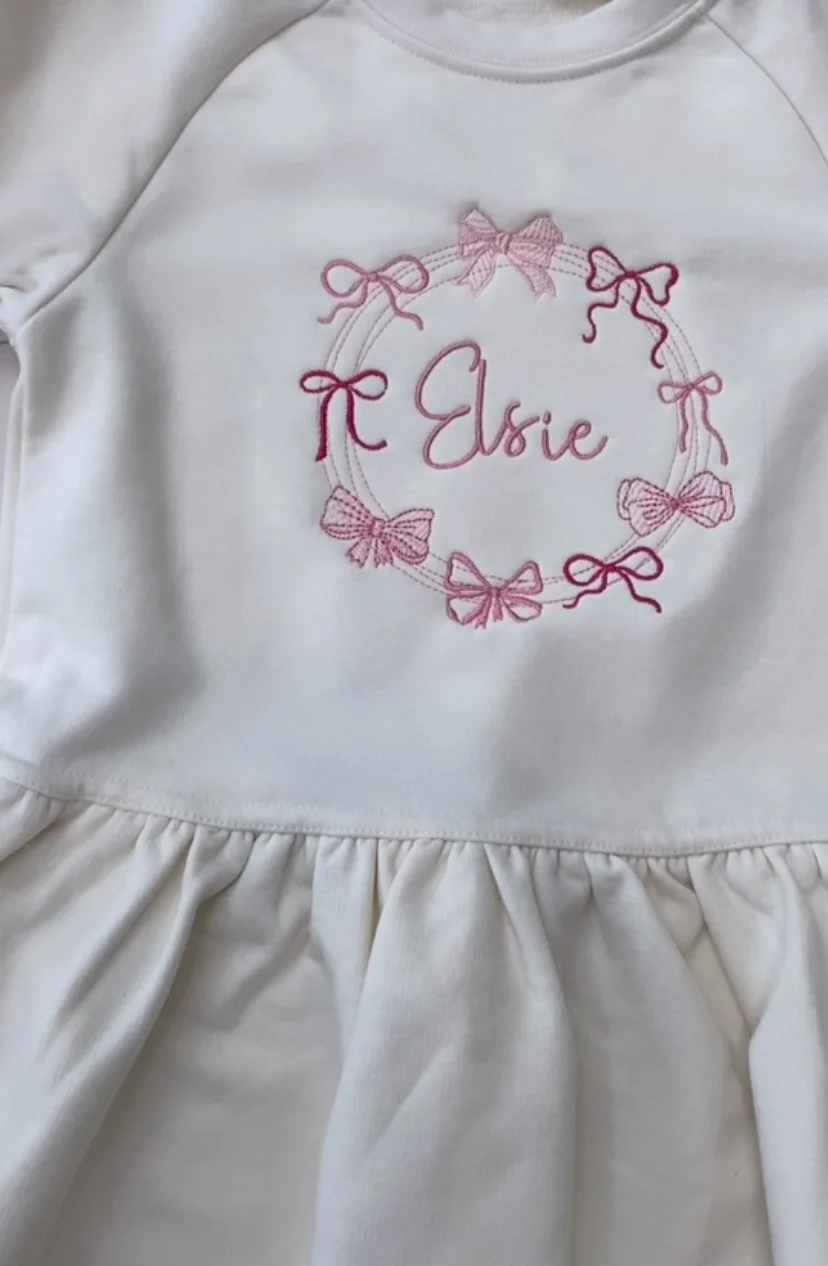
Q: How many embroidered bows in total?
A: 9